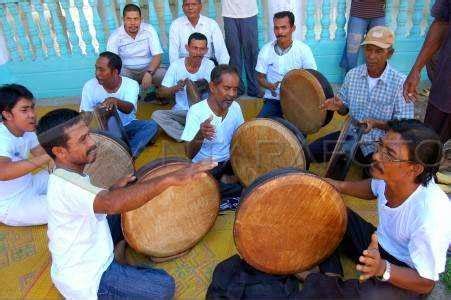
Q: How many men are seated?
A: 10